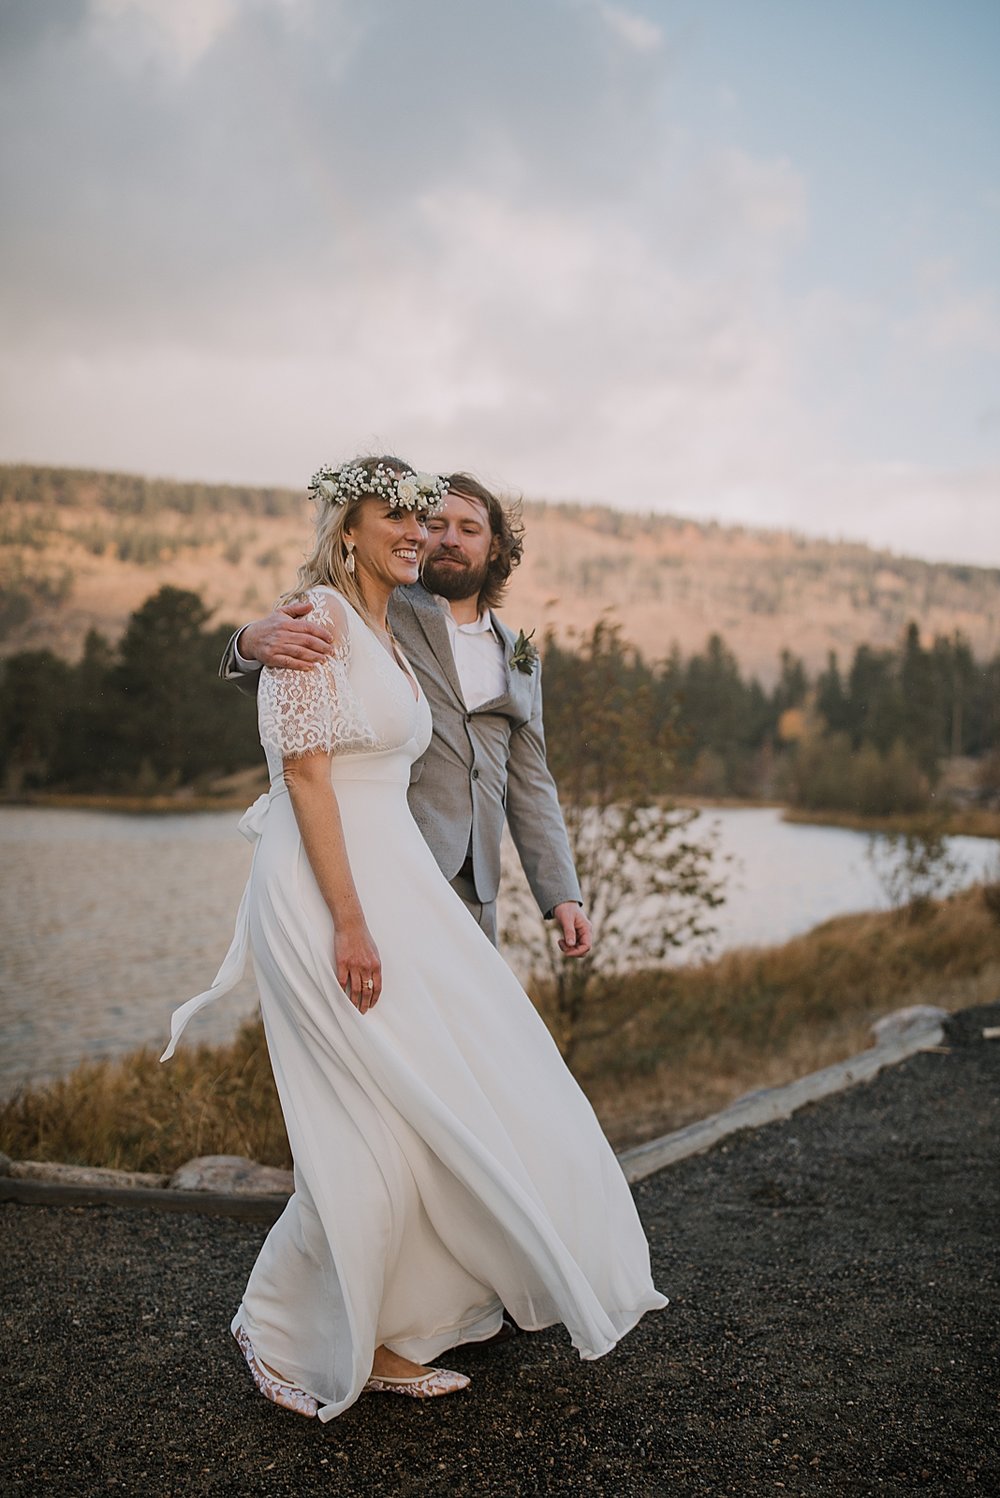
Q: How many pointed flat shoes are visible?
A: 2